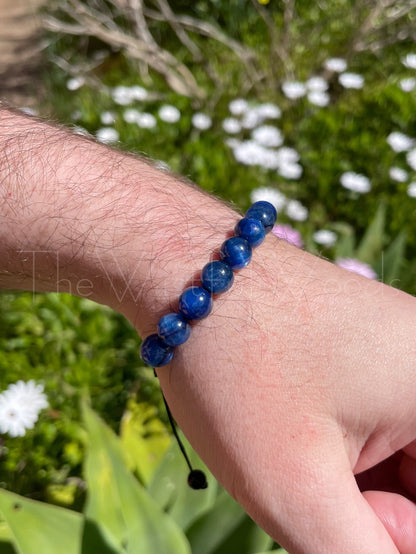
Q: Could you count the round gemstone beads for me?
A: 7